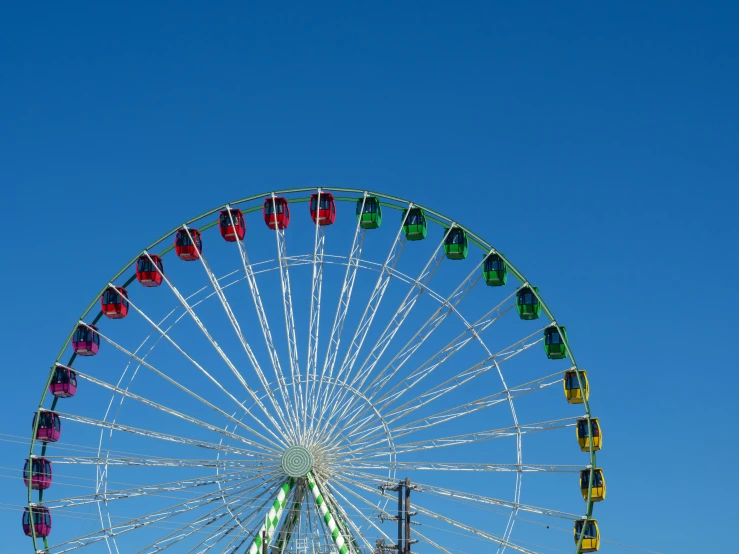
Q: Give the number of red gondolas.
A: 6